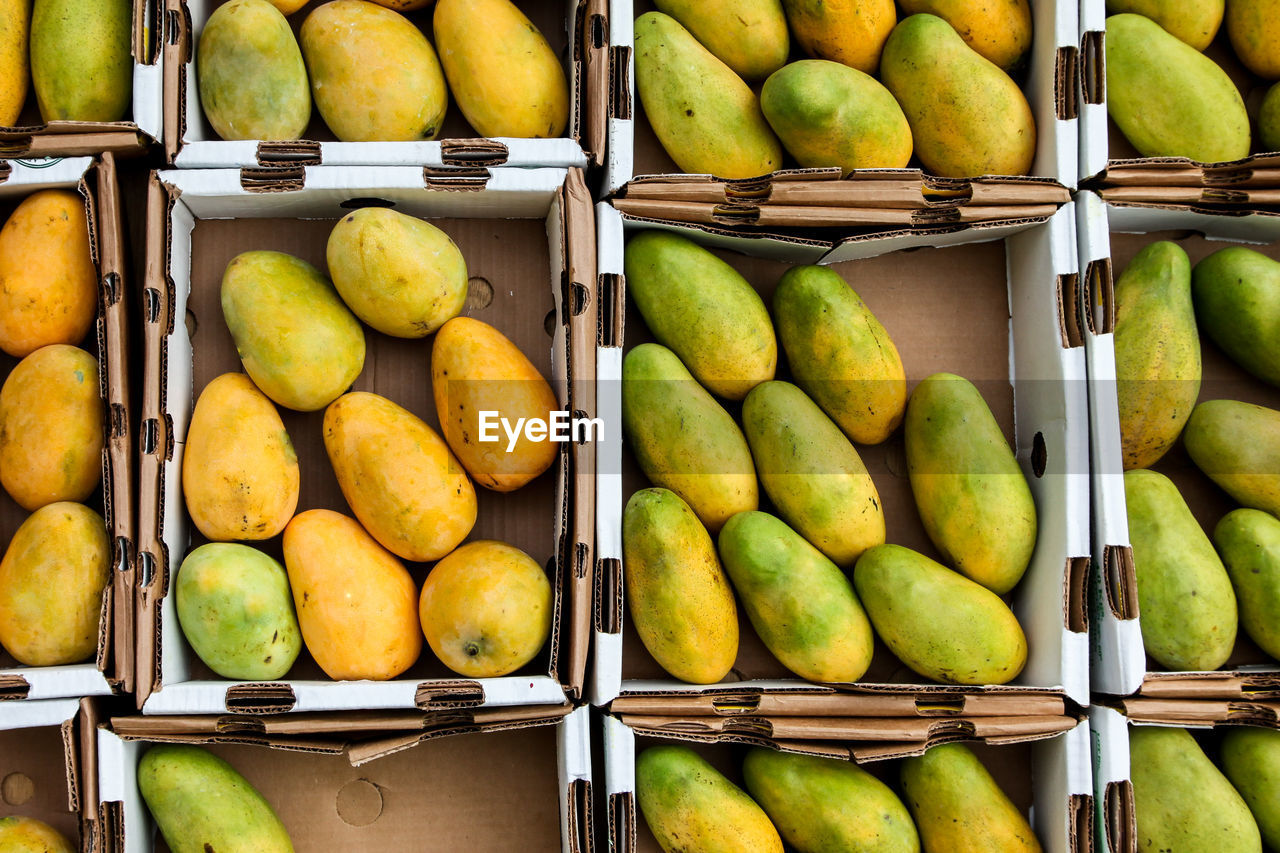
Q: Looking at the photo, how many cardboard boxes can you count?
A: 12